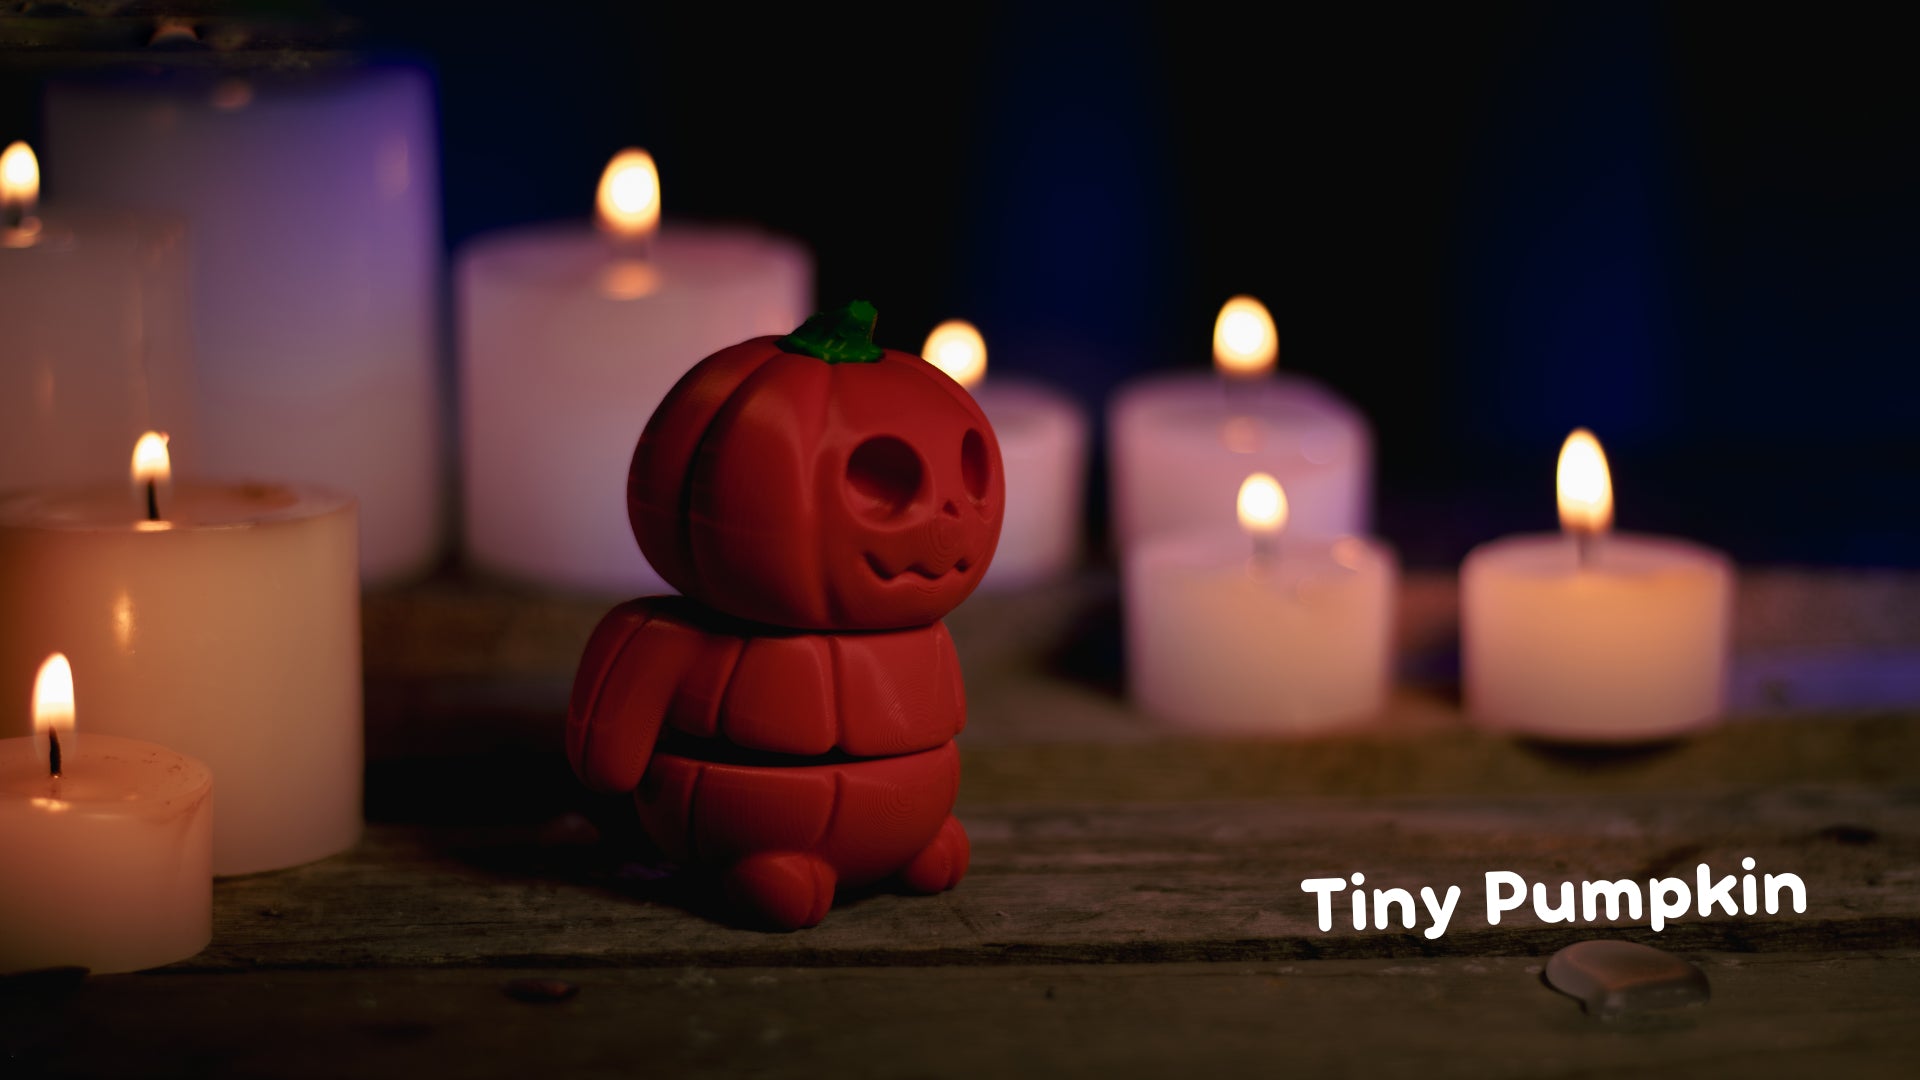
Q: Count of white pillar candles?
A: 9